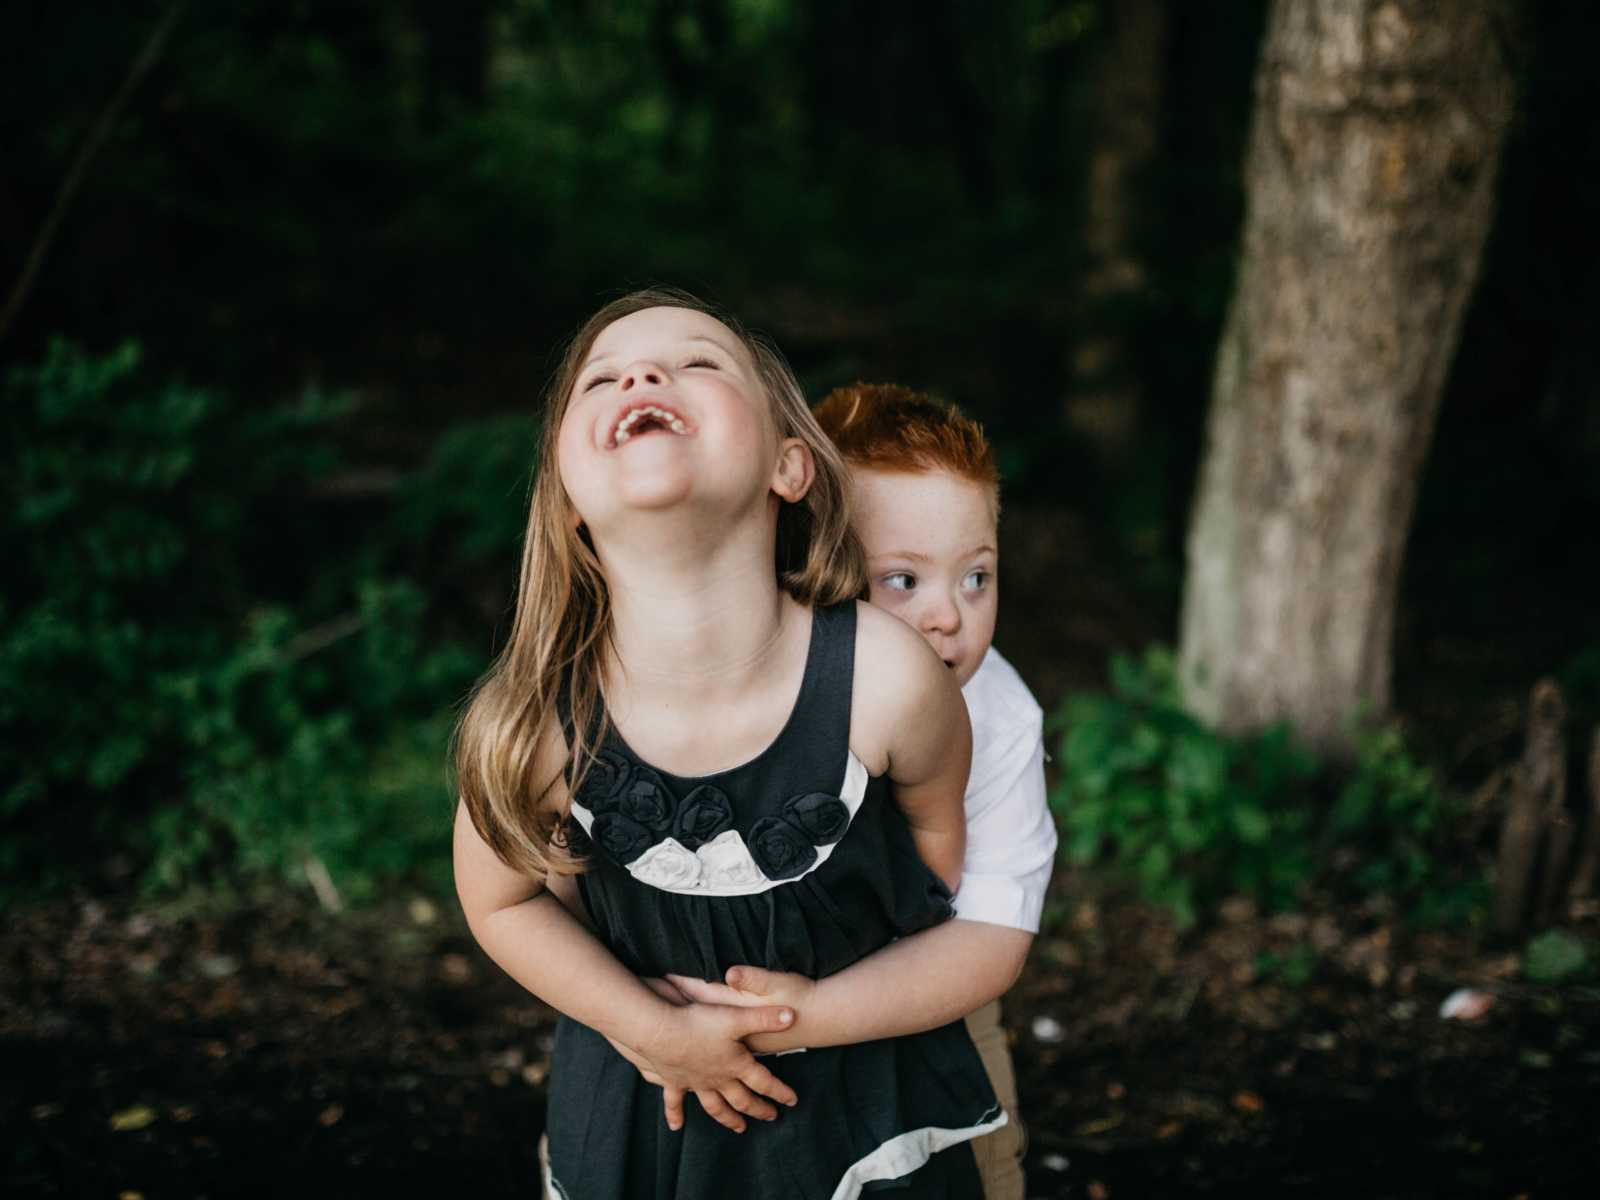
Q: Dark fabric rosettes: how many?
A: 6